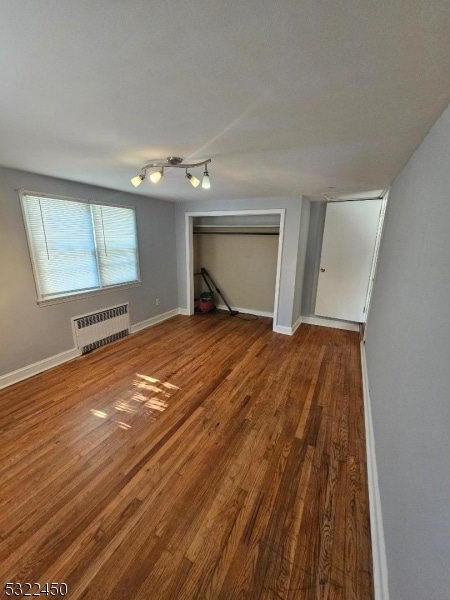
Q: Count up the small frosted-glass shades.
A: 4